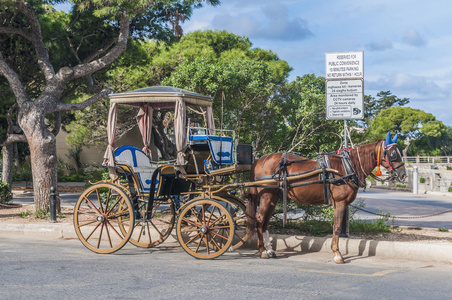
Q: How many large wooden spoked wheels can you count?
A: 4